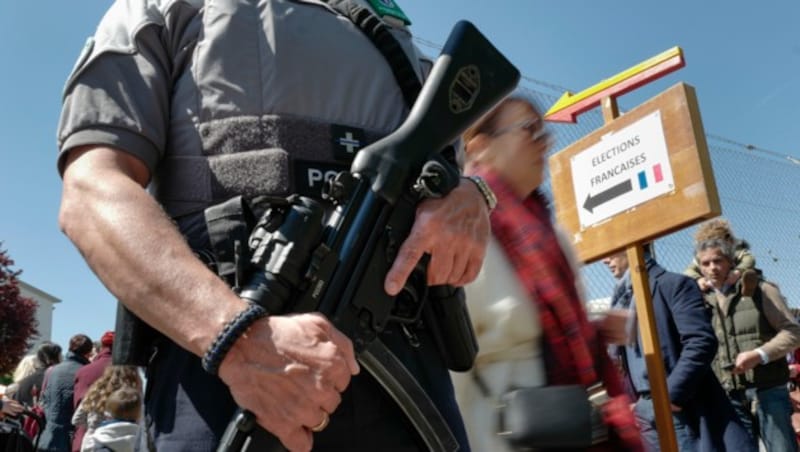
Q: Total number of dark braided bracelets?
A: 1